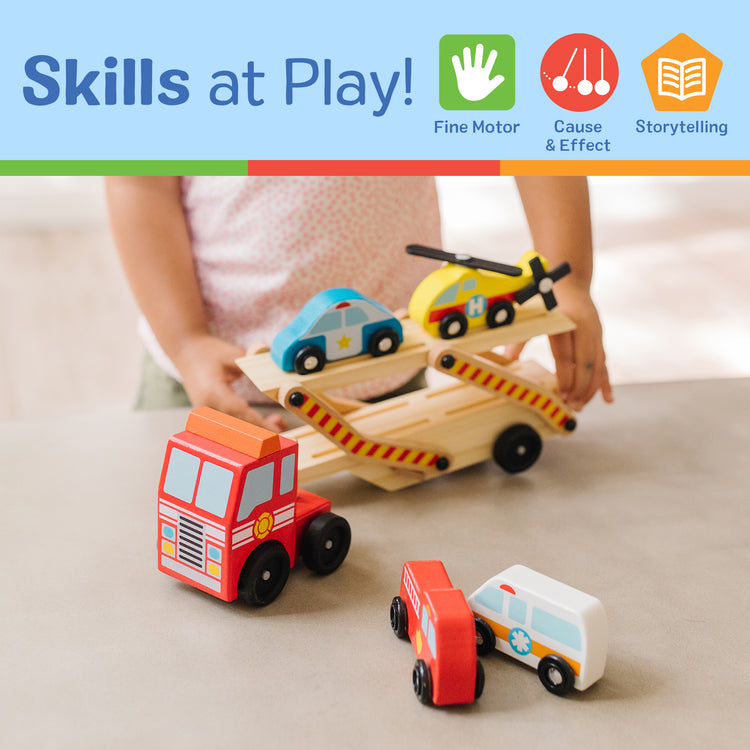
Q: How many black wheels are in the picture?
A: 12